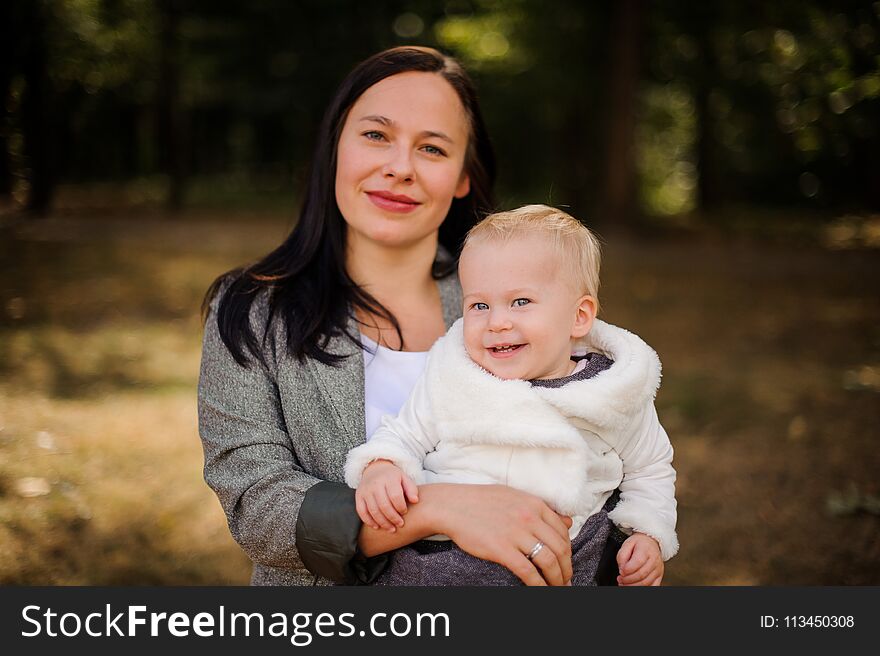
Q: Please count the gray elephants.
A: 0